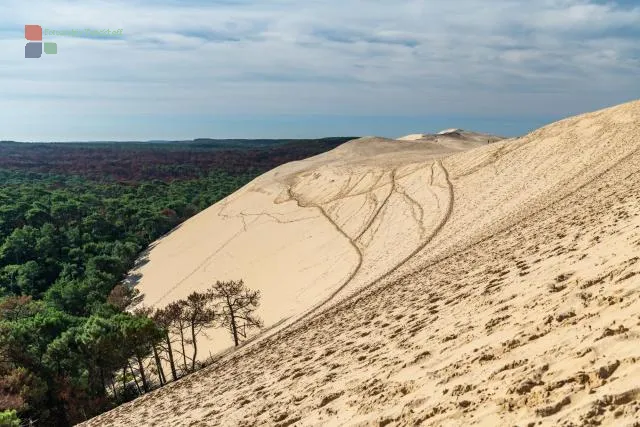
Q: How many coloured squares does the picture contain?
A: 3